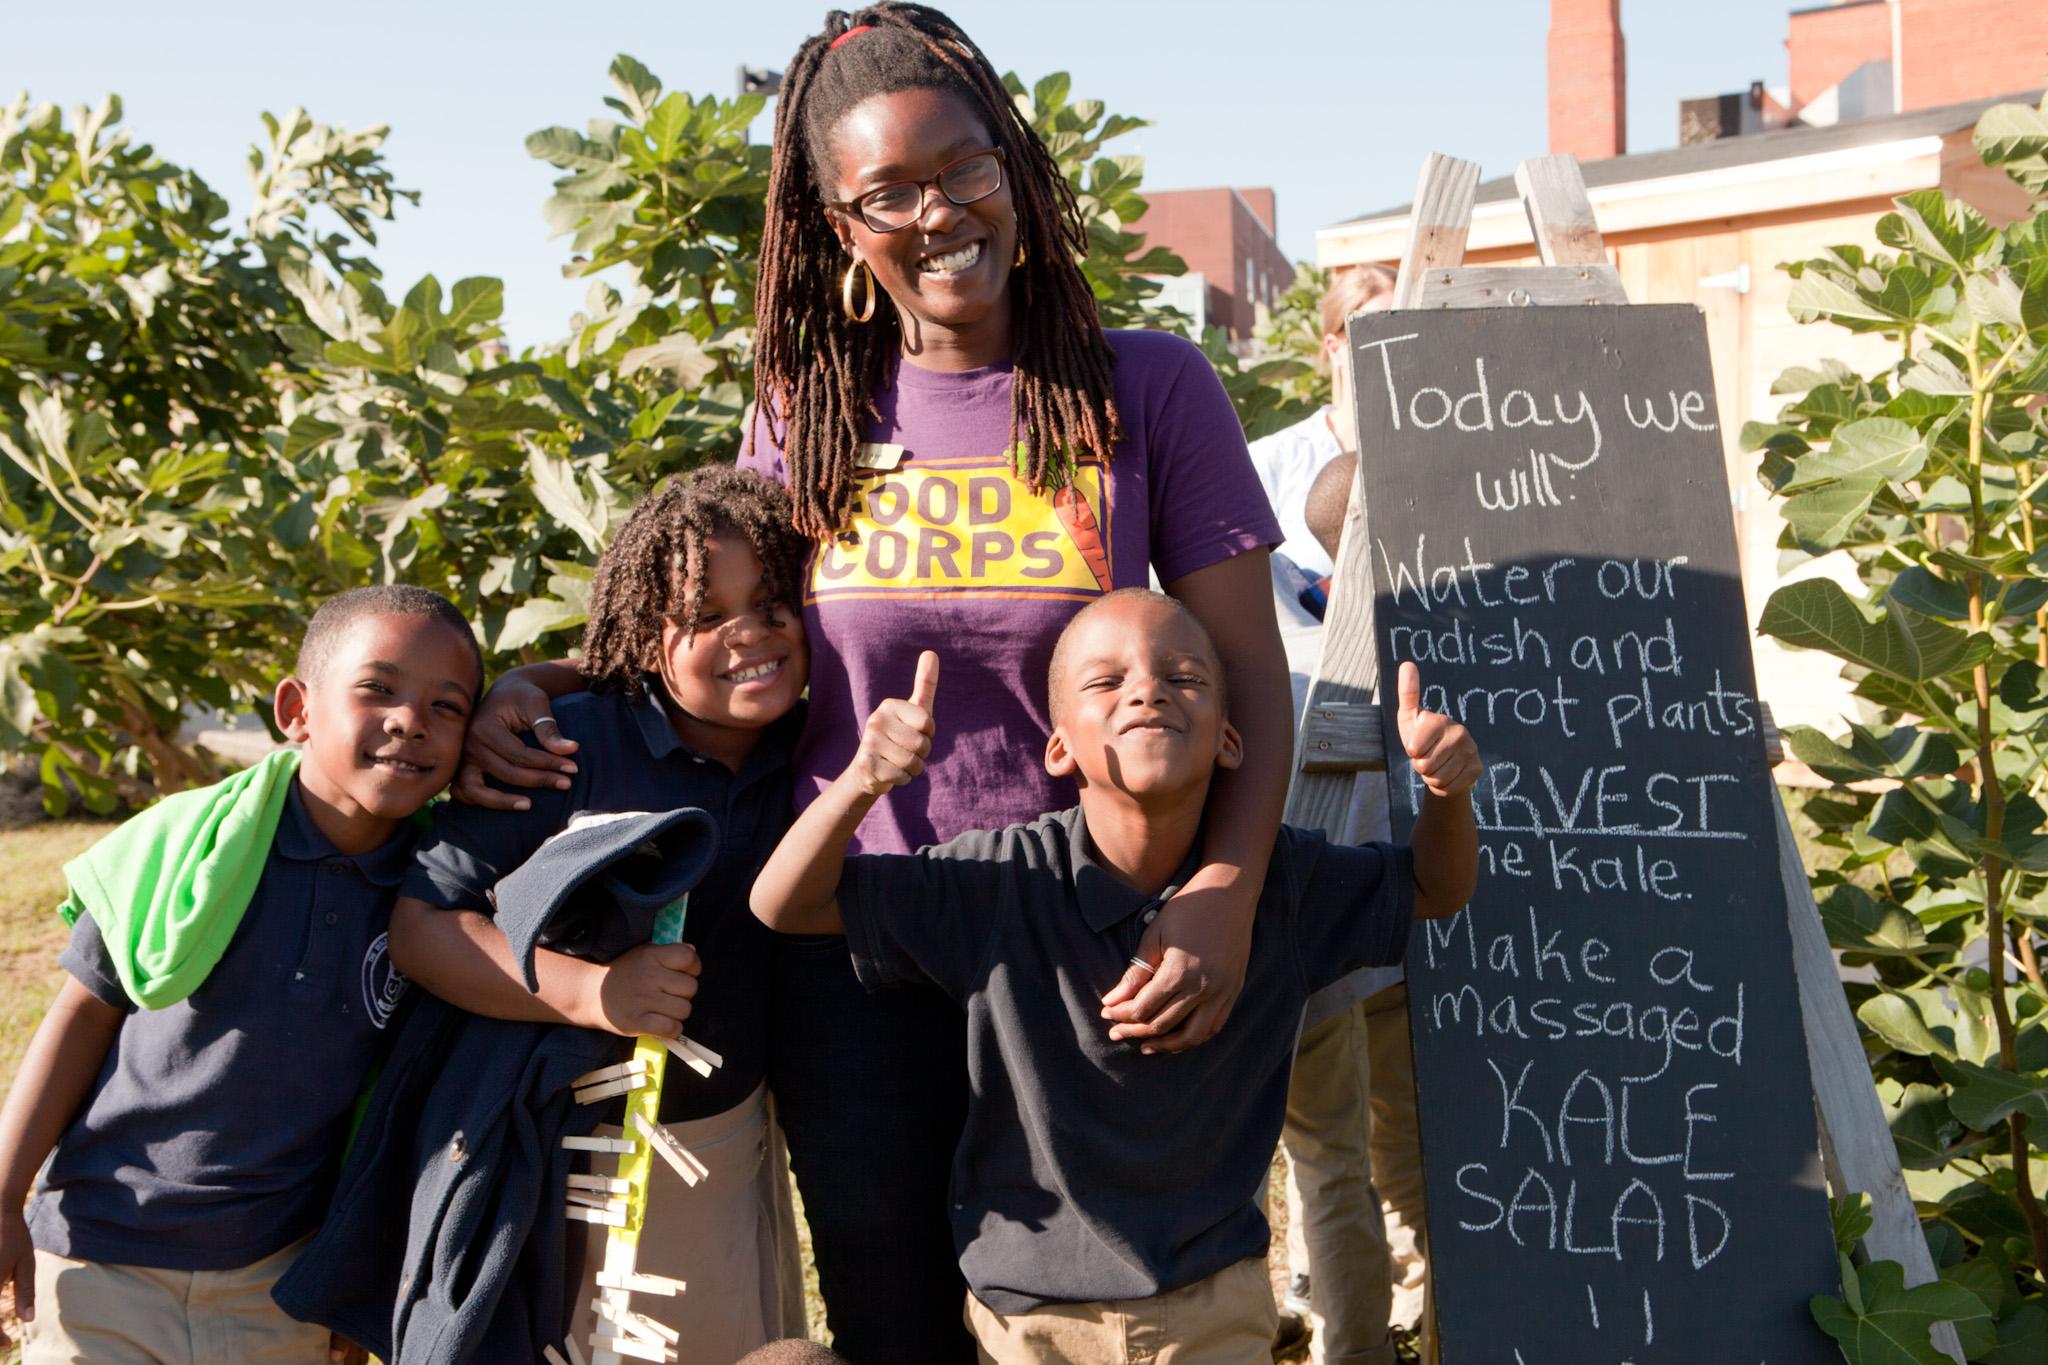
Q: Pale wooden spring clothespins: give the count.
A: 12